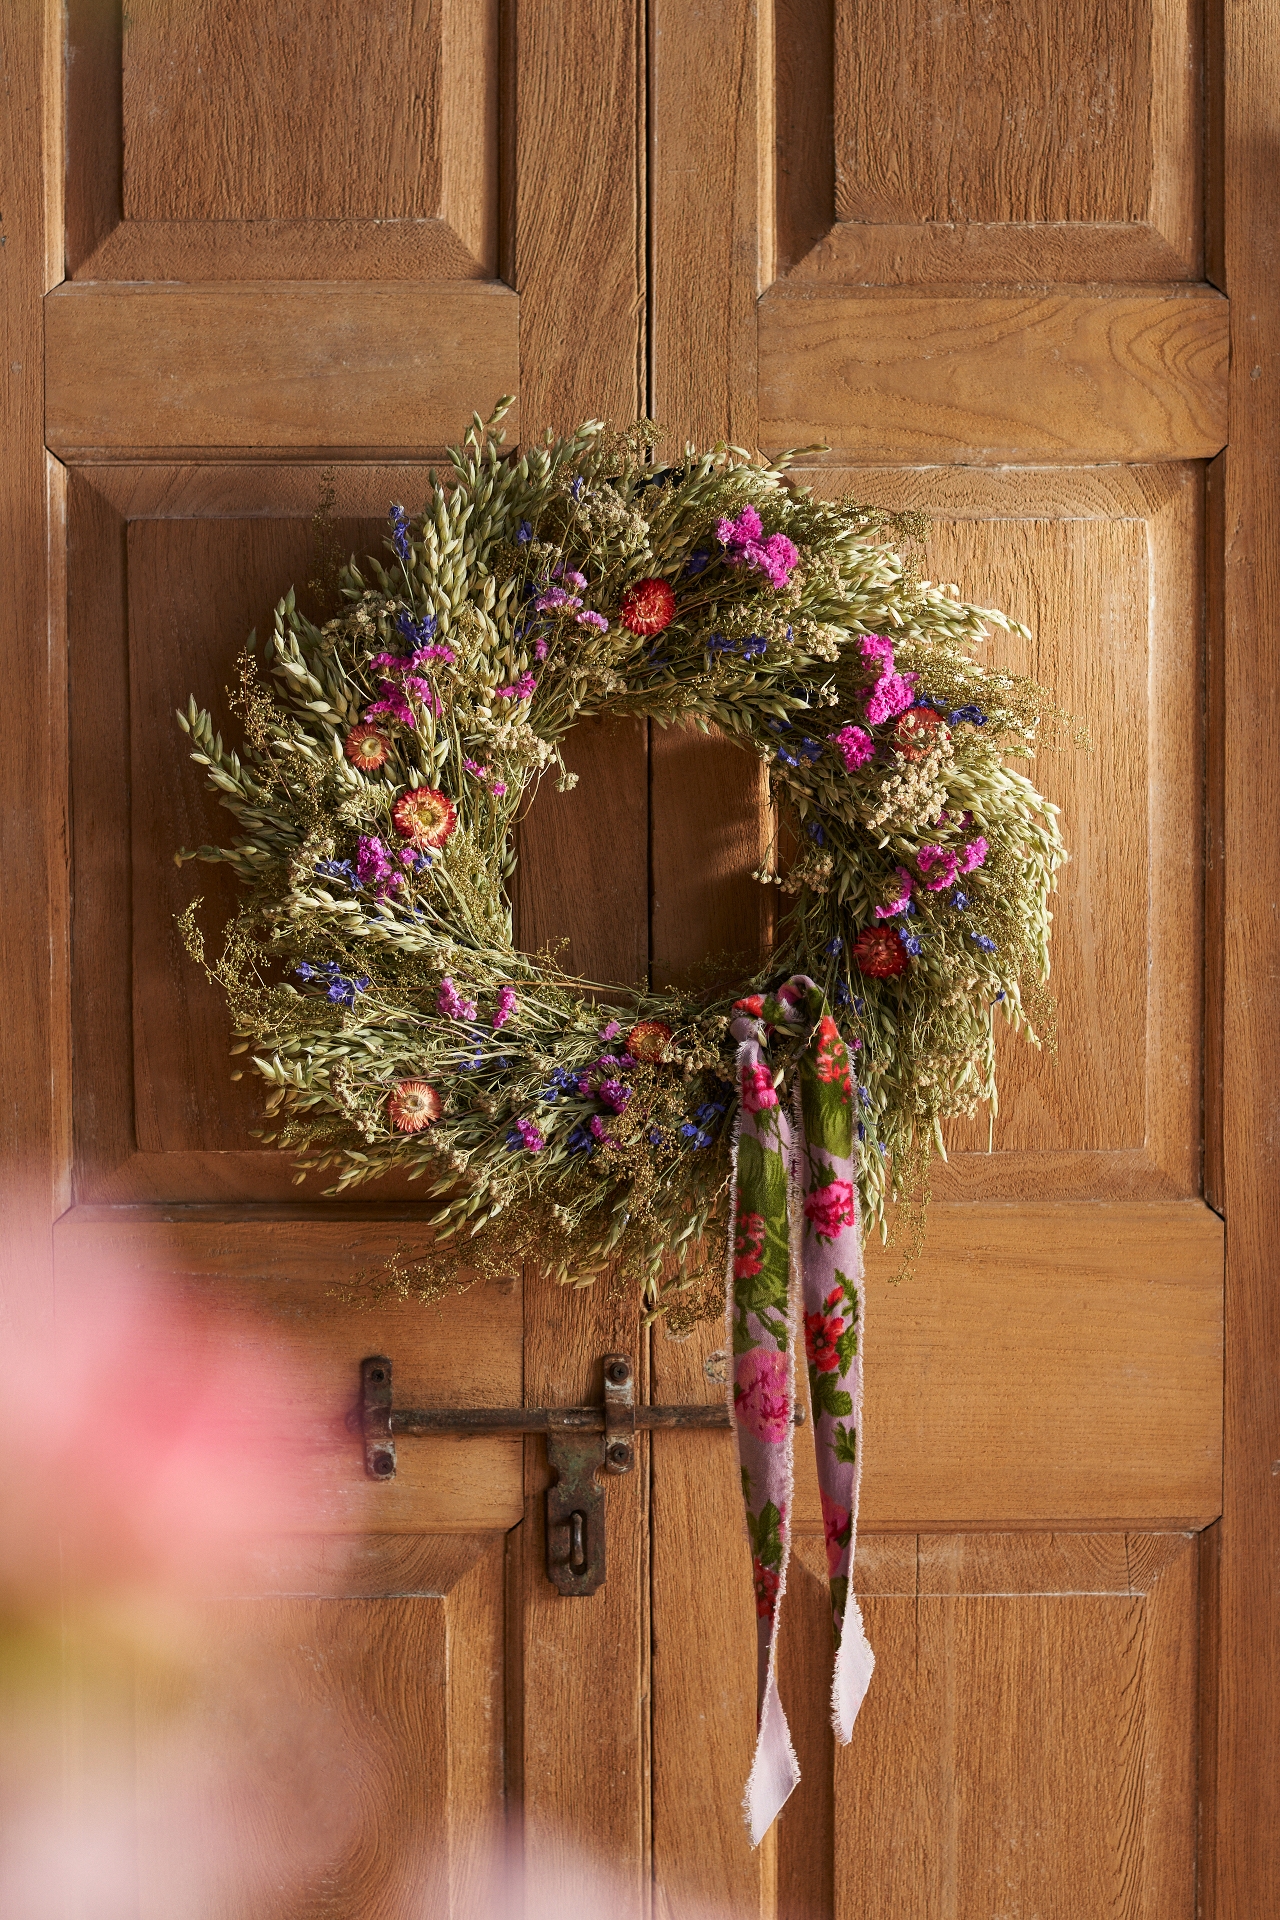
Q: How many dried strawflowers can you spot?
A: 7